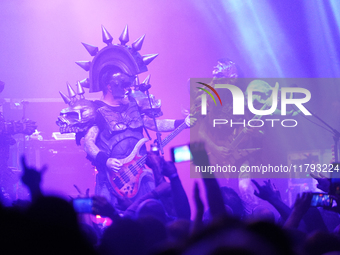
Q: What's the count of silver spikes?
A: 12